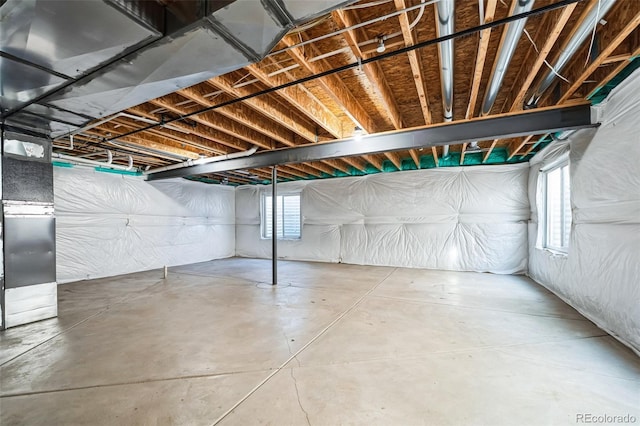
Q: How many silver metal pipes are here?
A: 3